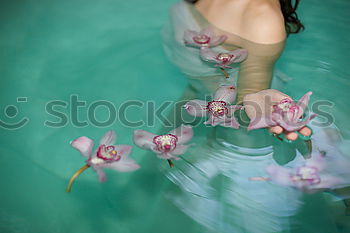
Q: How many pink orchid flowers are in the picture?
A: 7